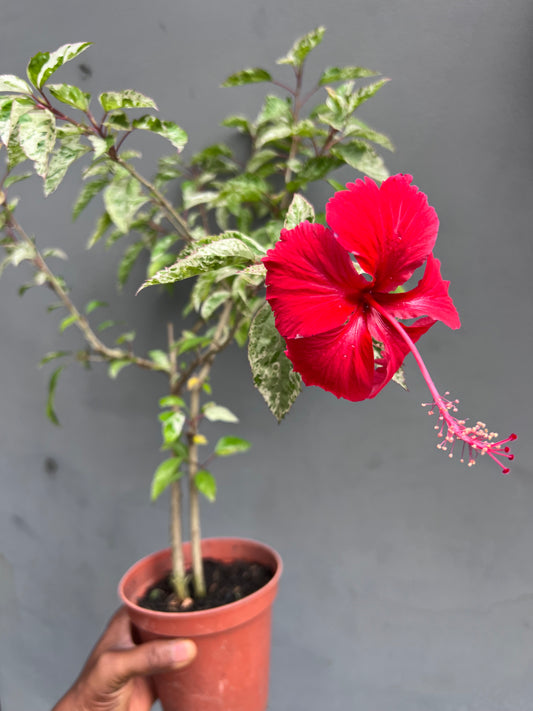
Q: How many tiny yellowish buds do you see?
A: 2